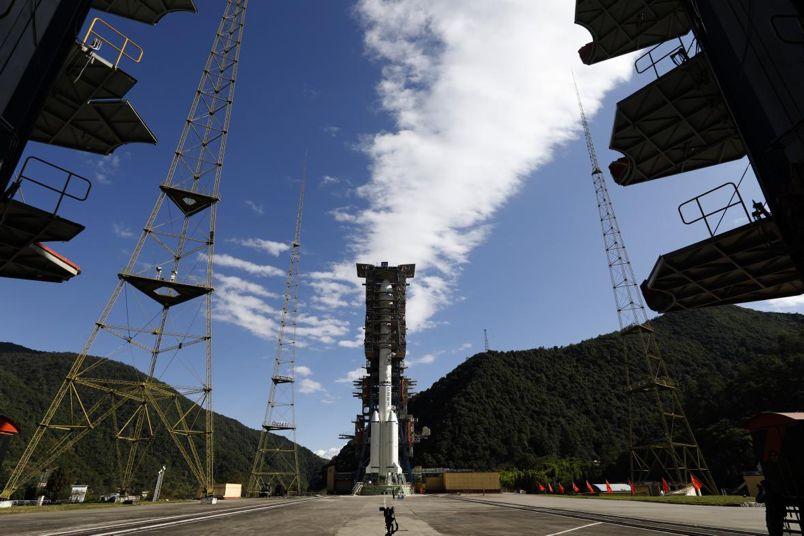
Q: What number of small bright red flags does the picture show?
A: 9